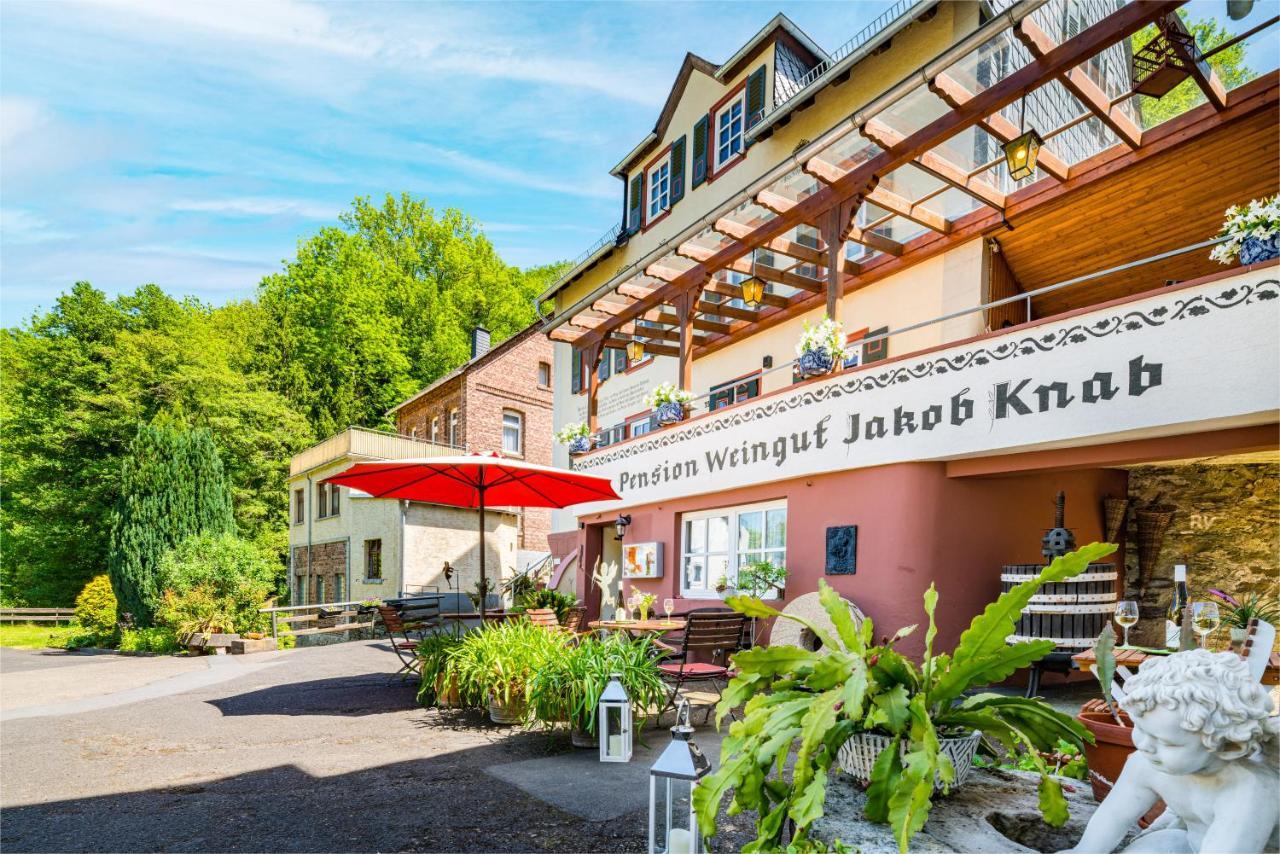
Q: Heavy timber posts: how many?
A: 3